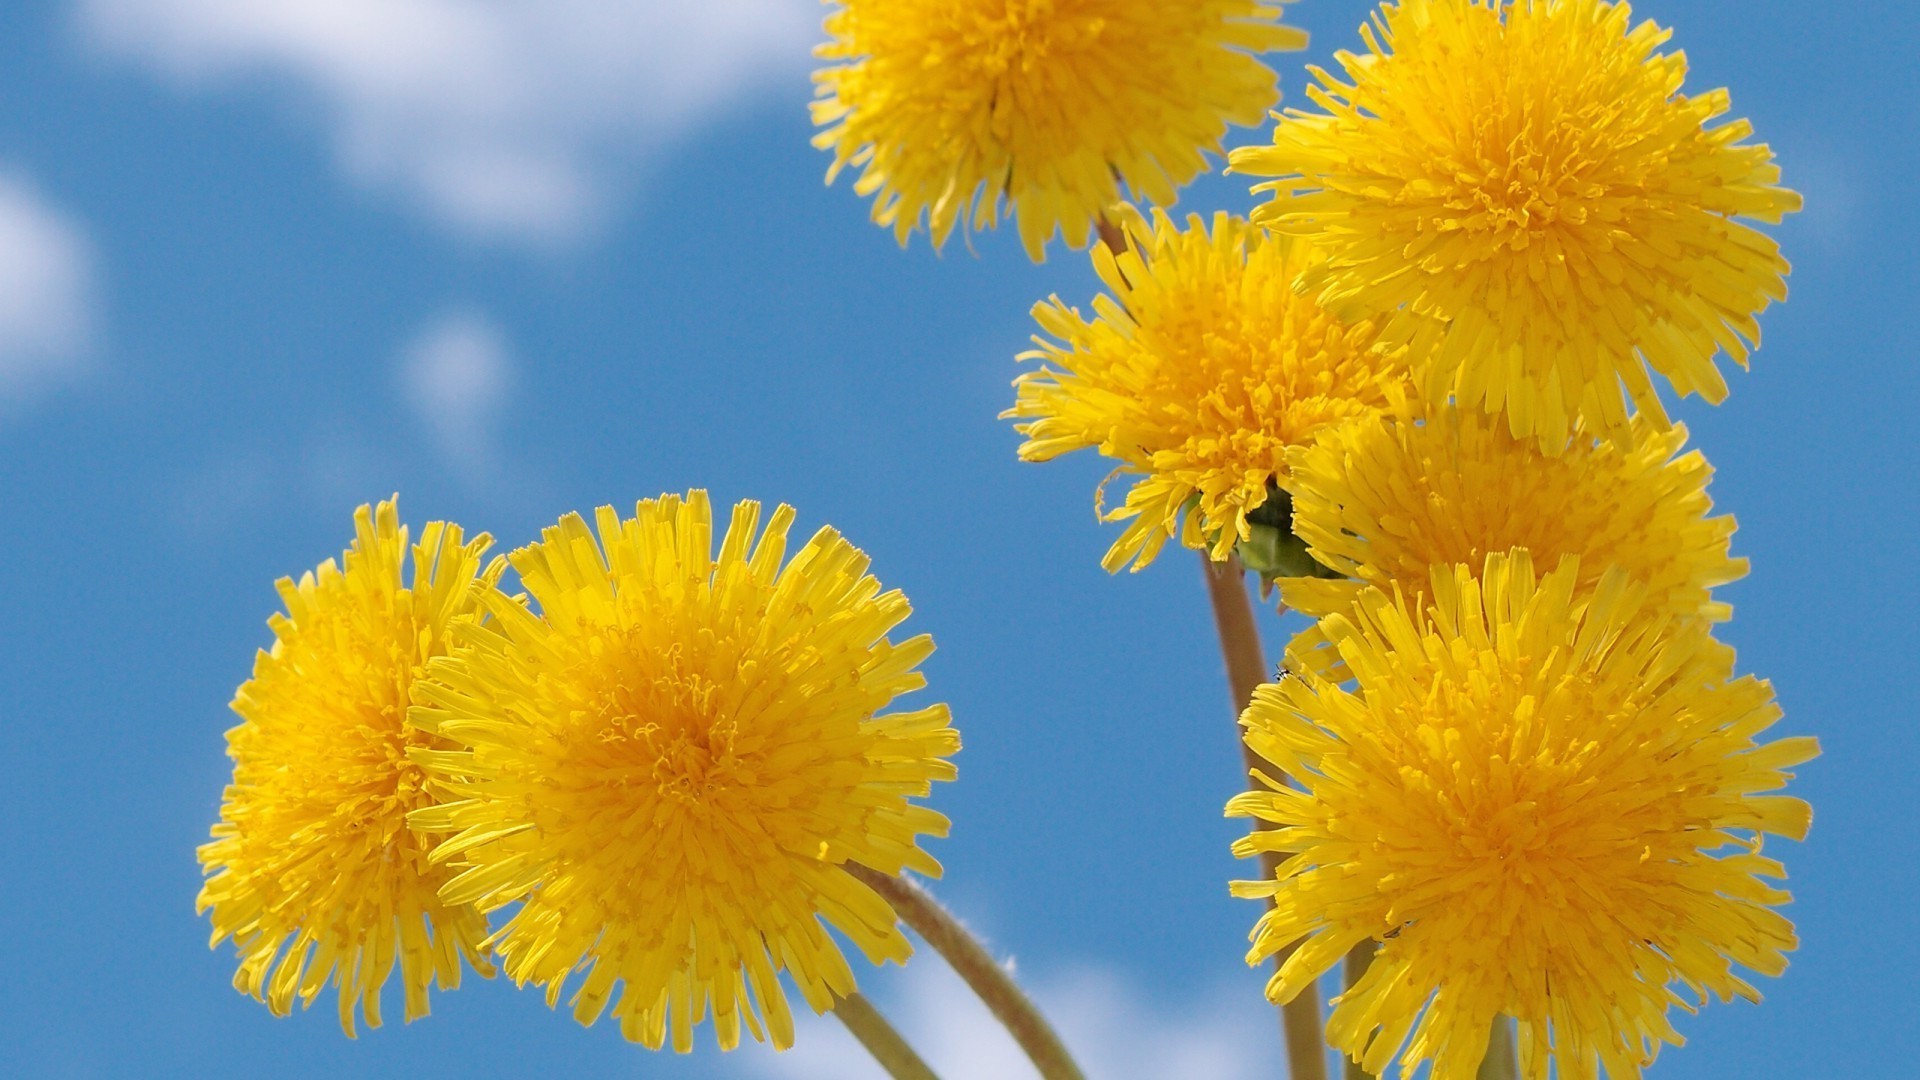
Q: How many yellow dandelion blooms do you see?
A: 7